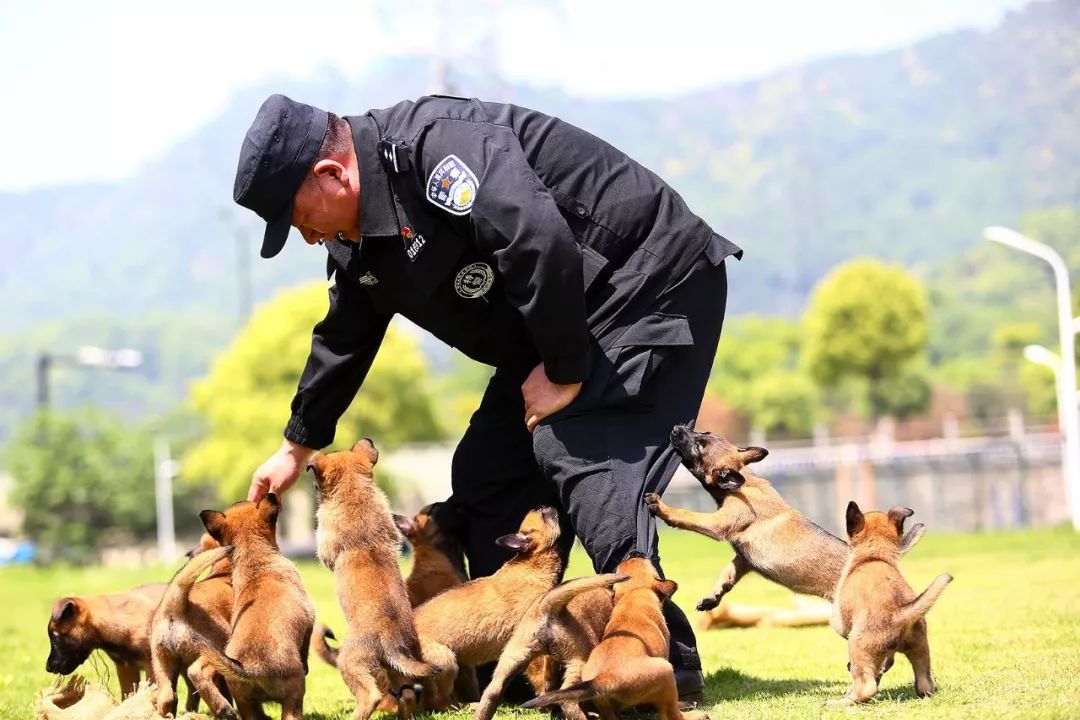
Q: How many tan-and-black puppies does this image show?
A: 10